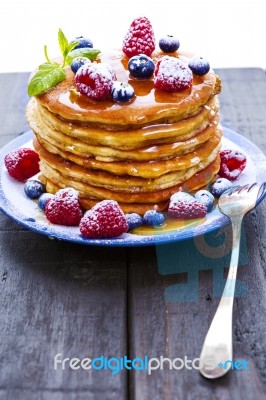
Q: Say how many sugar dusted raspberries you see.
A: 8